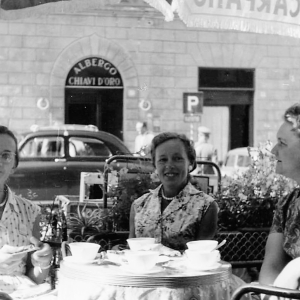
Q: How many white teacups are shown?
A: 5